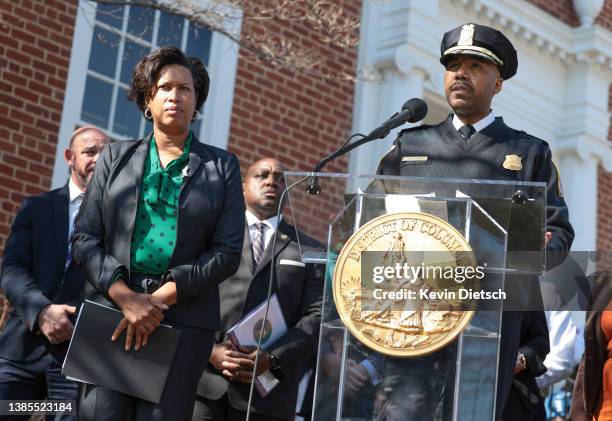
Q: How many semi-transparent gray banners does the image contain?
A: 2